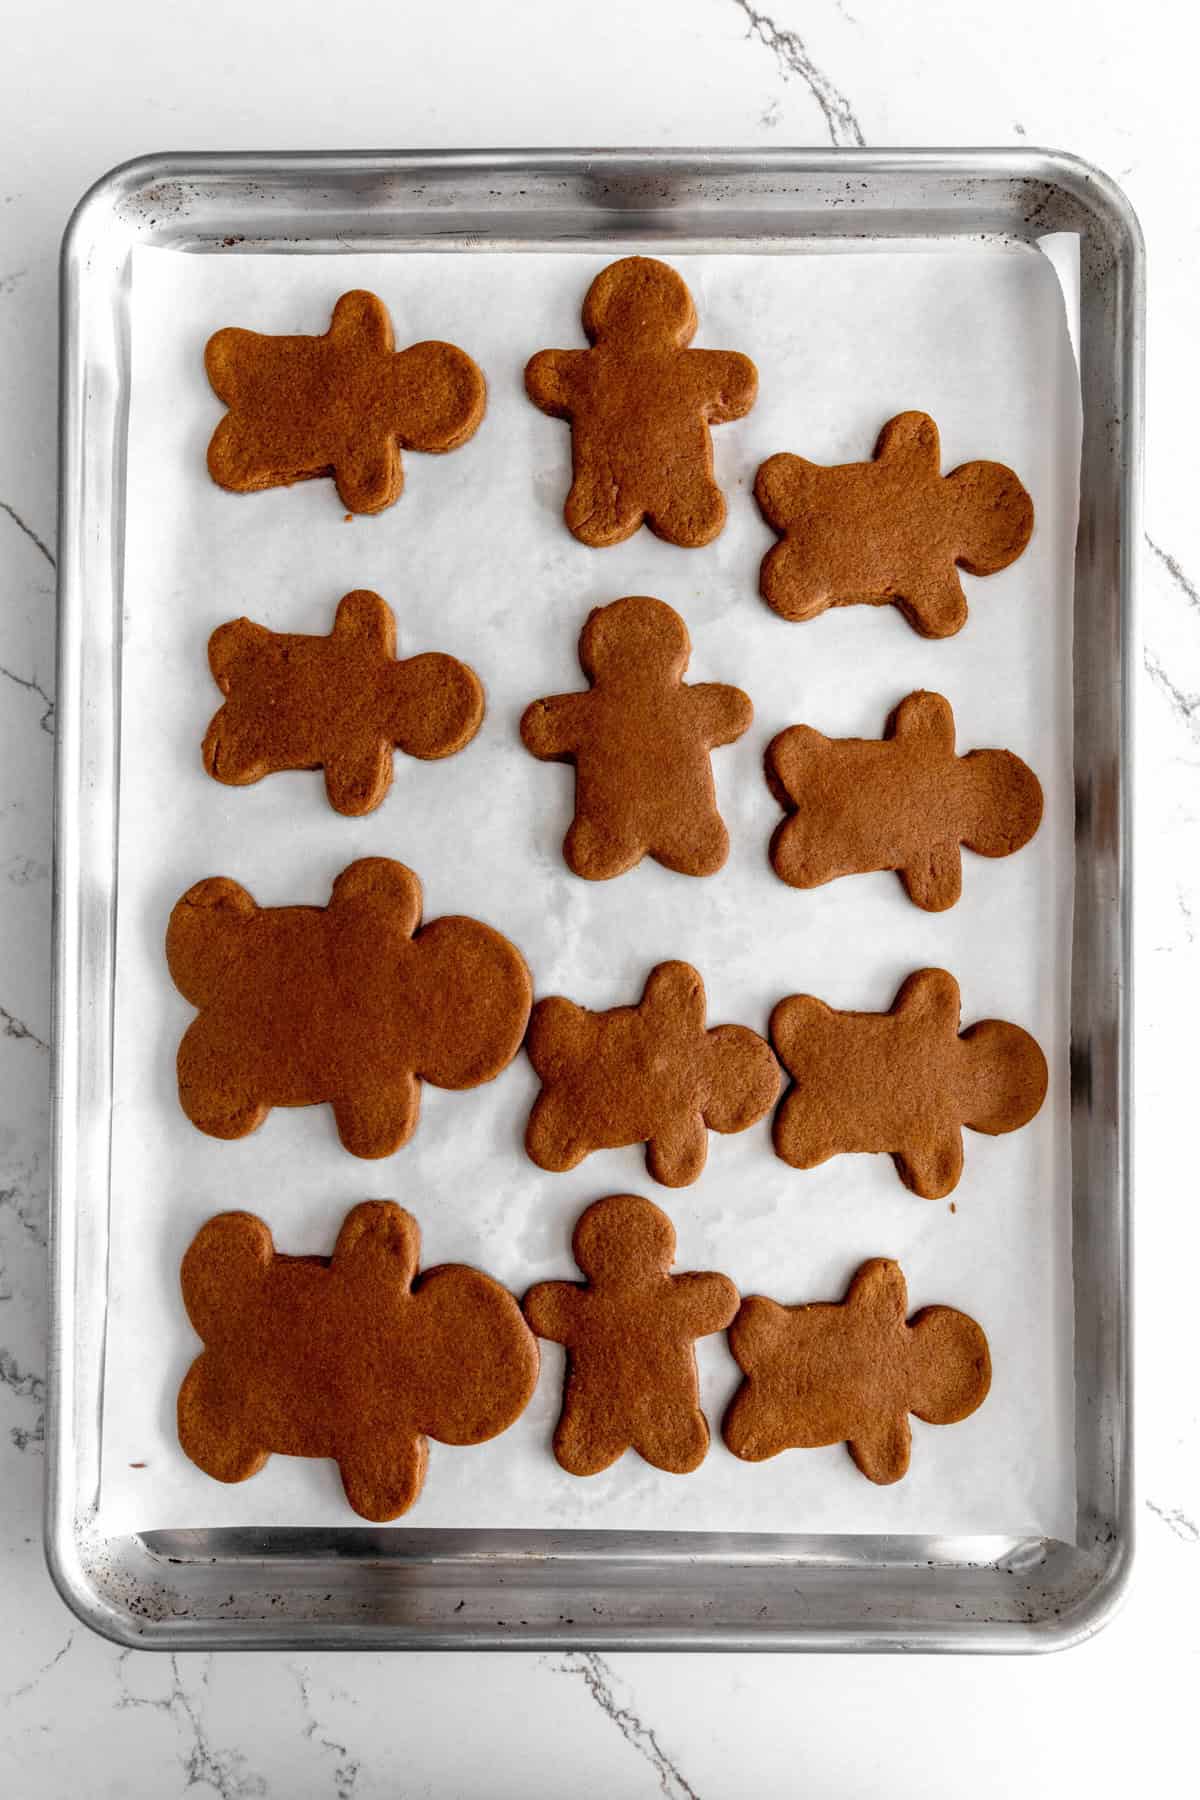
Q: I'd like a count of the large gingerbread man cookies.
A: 2